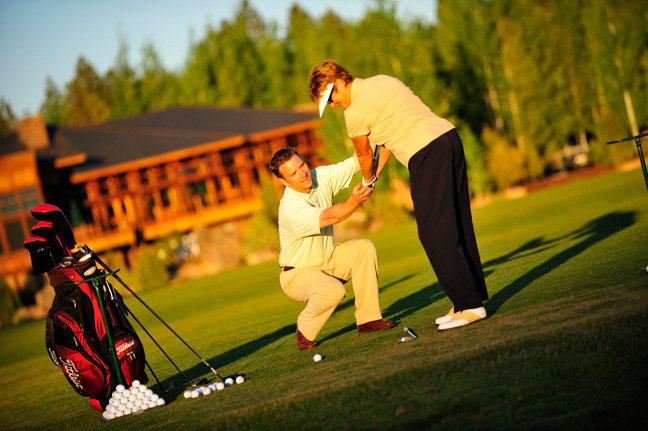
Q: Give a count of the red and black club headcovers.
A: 3